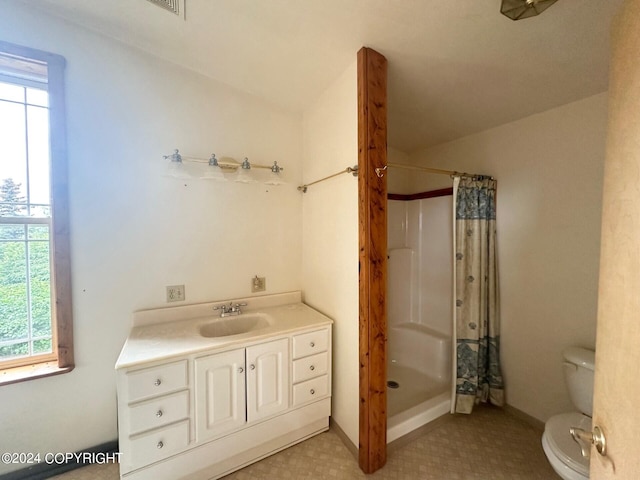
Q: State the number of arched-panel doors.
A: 2